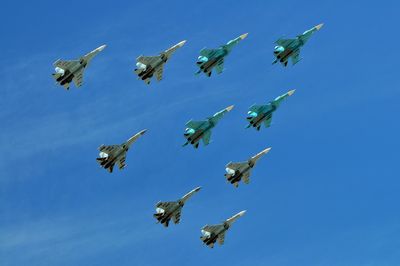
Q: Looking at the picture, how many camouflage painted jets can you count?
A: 6